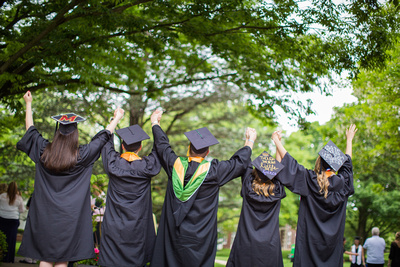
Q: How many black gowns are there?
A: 5